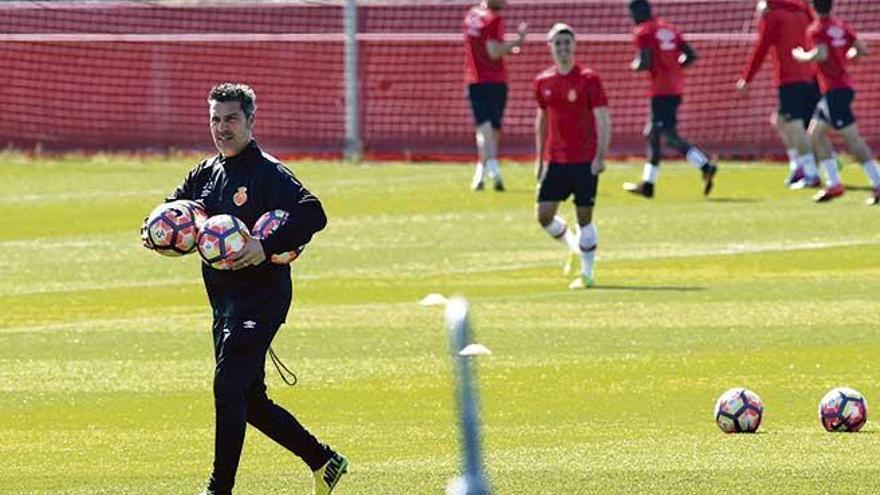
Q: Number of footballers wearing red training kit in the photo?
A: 5